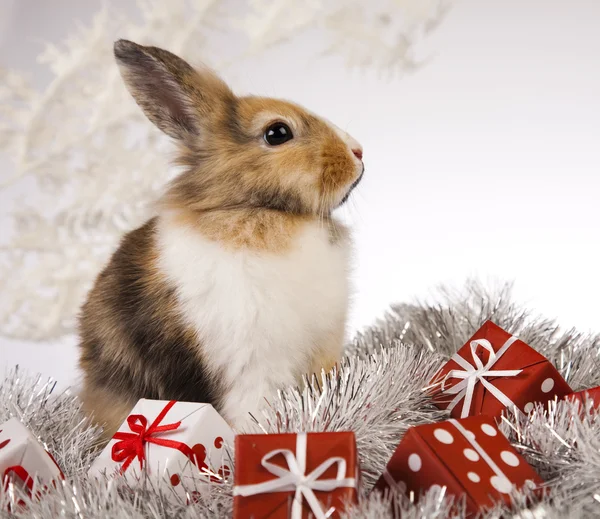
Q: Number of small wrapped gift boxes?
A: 6